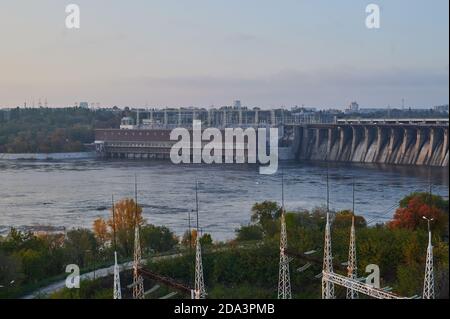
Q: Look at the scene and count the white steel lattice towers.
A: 7